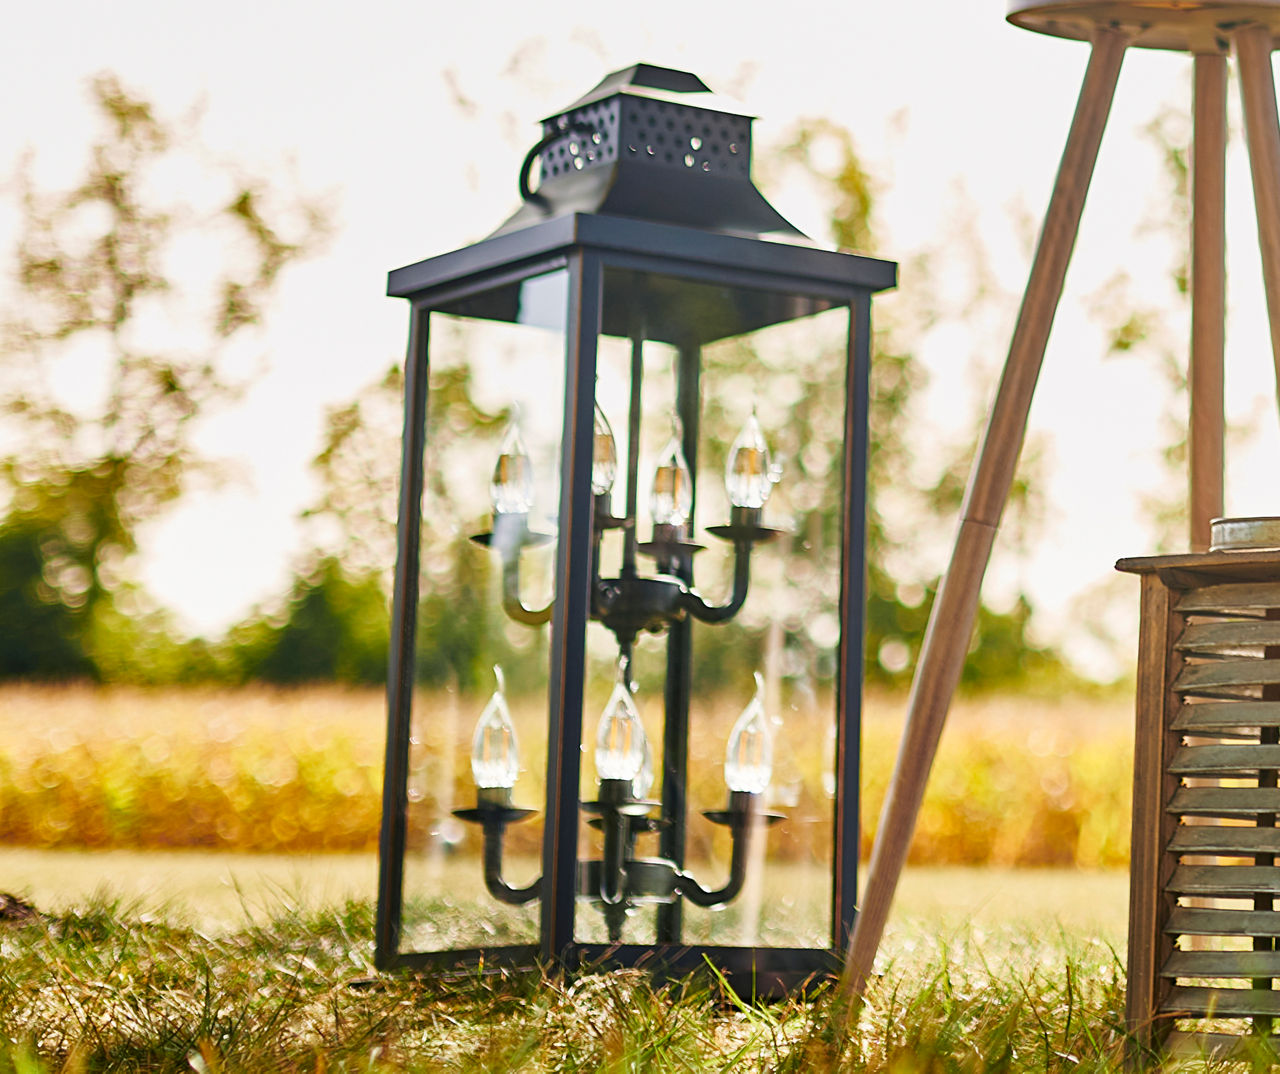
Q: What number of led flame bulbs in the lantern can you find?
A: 8